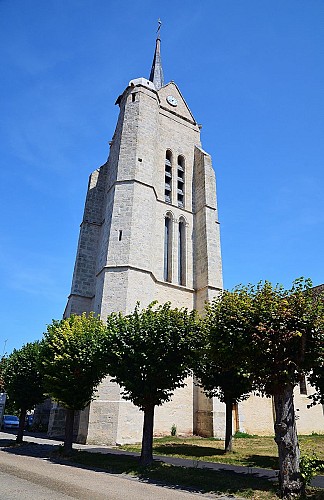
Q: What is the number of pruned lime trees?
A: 5